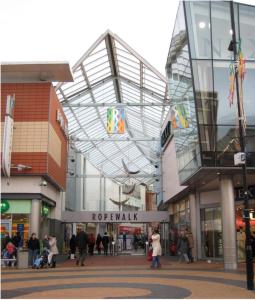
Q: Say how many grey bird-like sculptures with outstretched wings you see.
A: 4